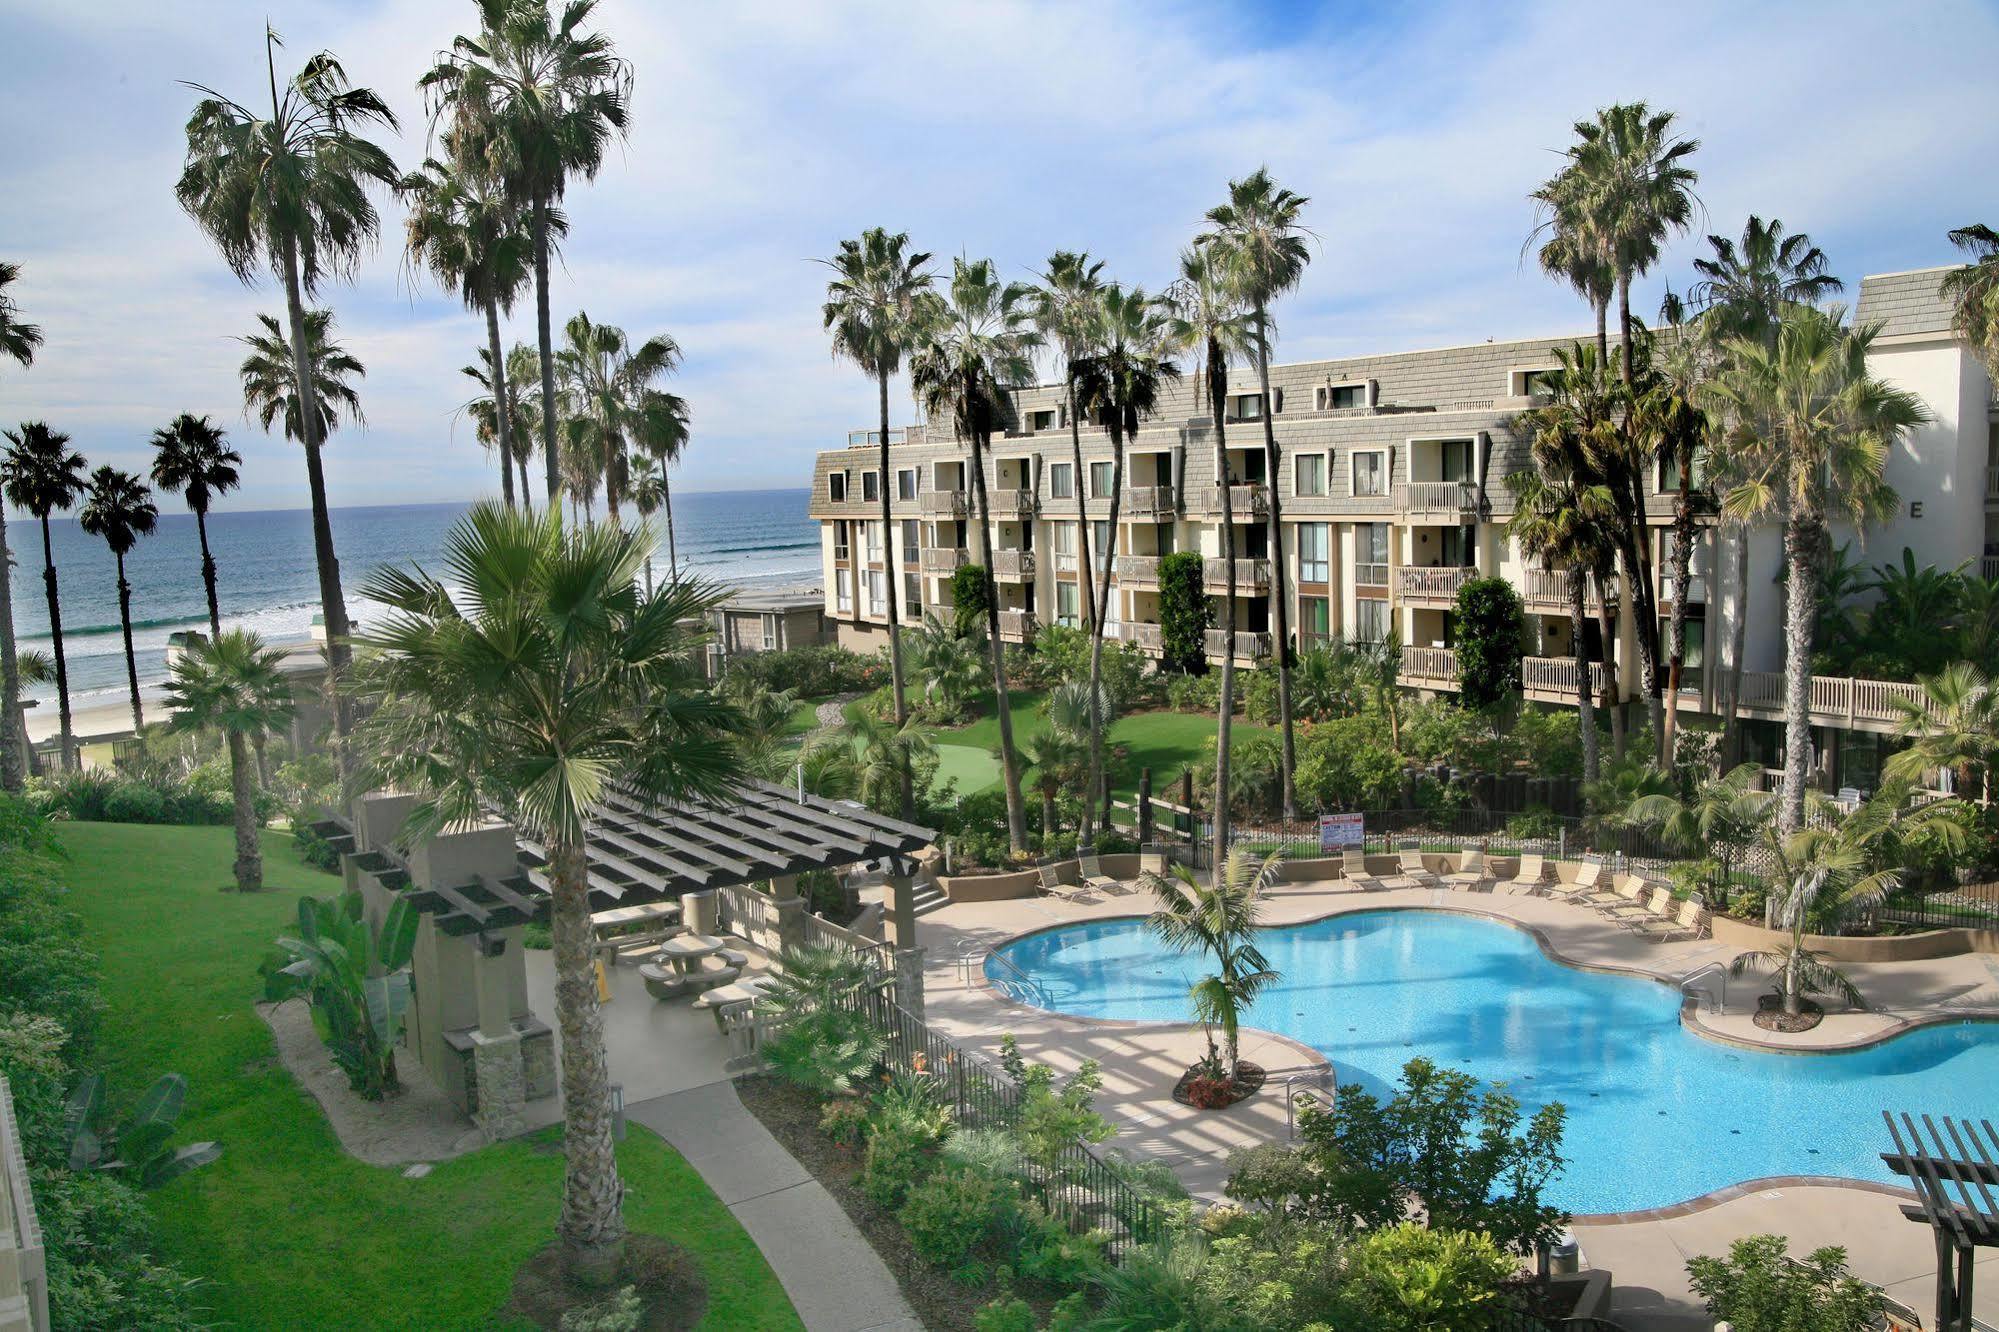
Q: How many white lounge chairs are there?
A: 11